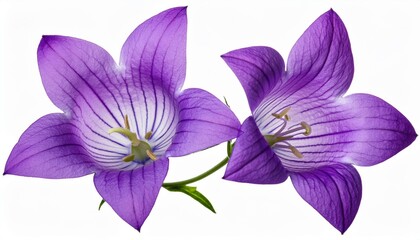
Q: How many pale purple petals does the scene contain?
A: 10